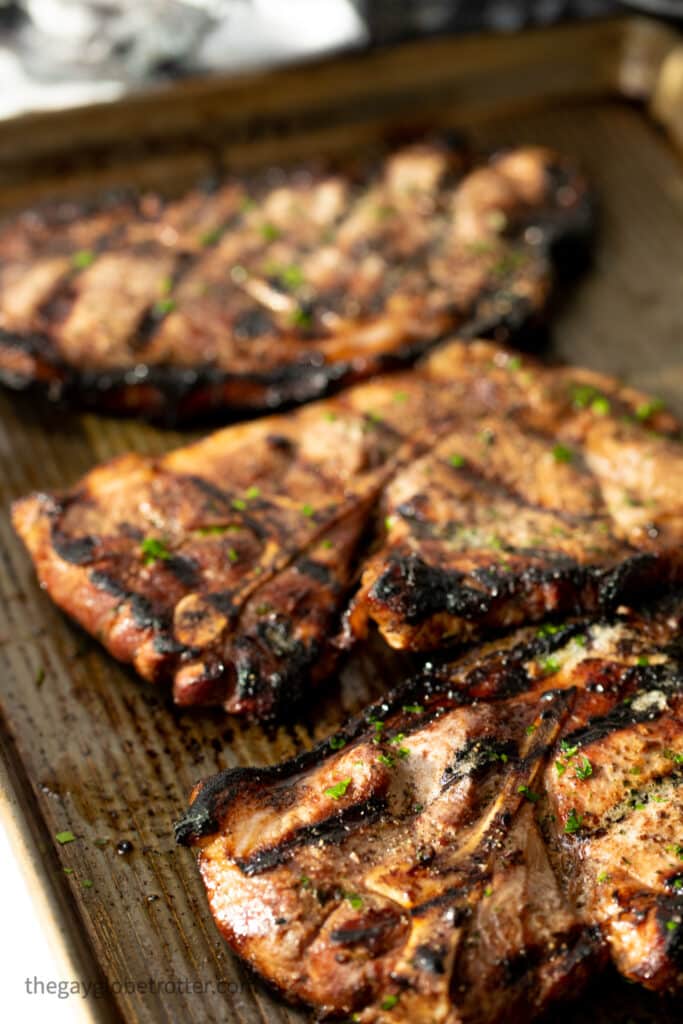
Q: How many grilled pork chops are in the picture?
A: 3